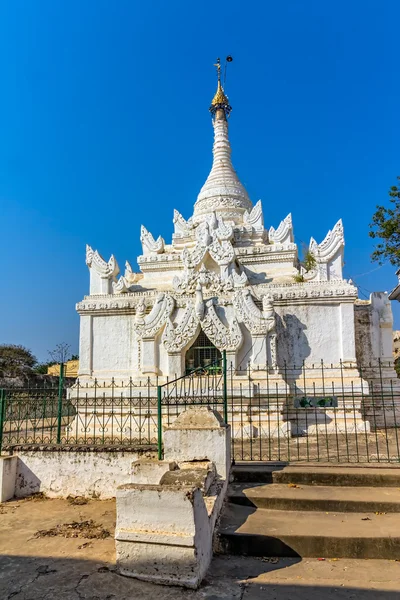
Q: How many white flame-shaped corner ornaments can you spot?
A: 6